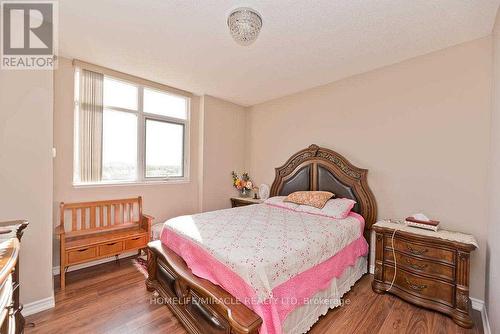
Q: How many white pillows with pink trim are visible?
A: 2